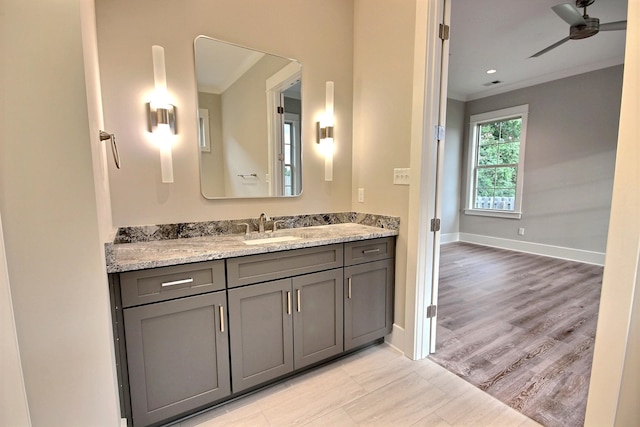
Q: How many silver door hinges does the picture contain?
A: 4